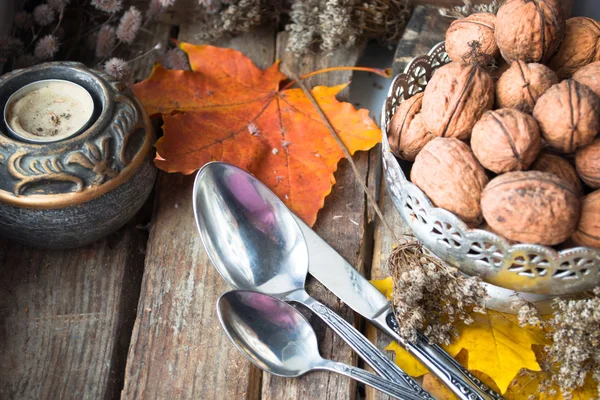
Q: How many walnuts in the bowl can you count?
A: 14